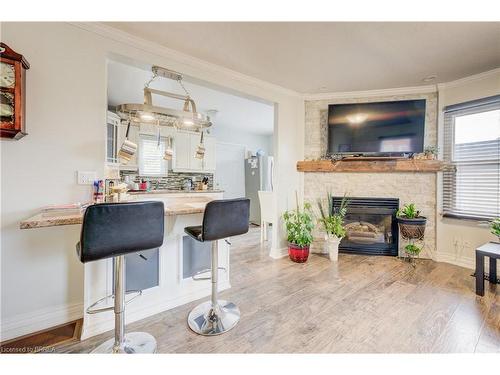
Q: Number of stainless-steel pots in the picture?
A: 3